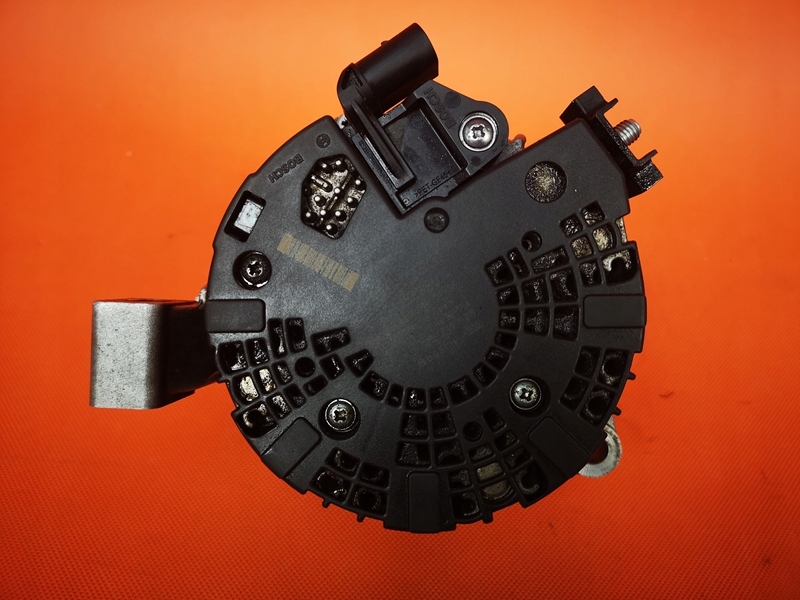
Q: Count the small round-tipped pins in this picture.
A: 10